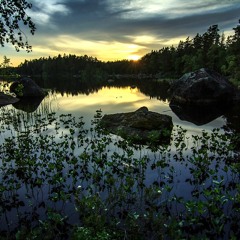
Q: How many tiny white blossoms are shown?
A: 2